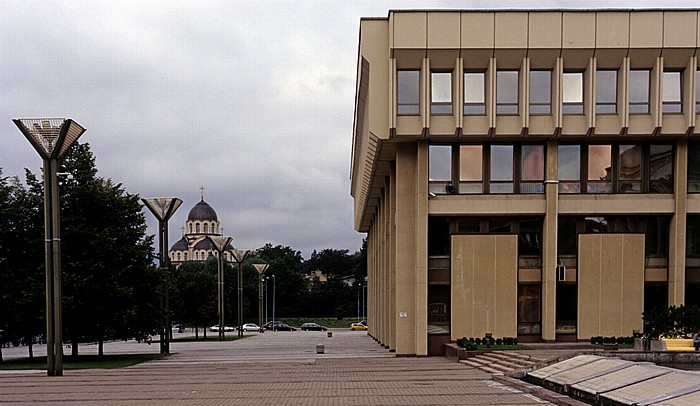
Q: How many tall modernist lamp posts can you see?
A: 5